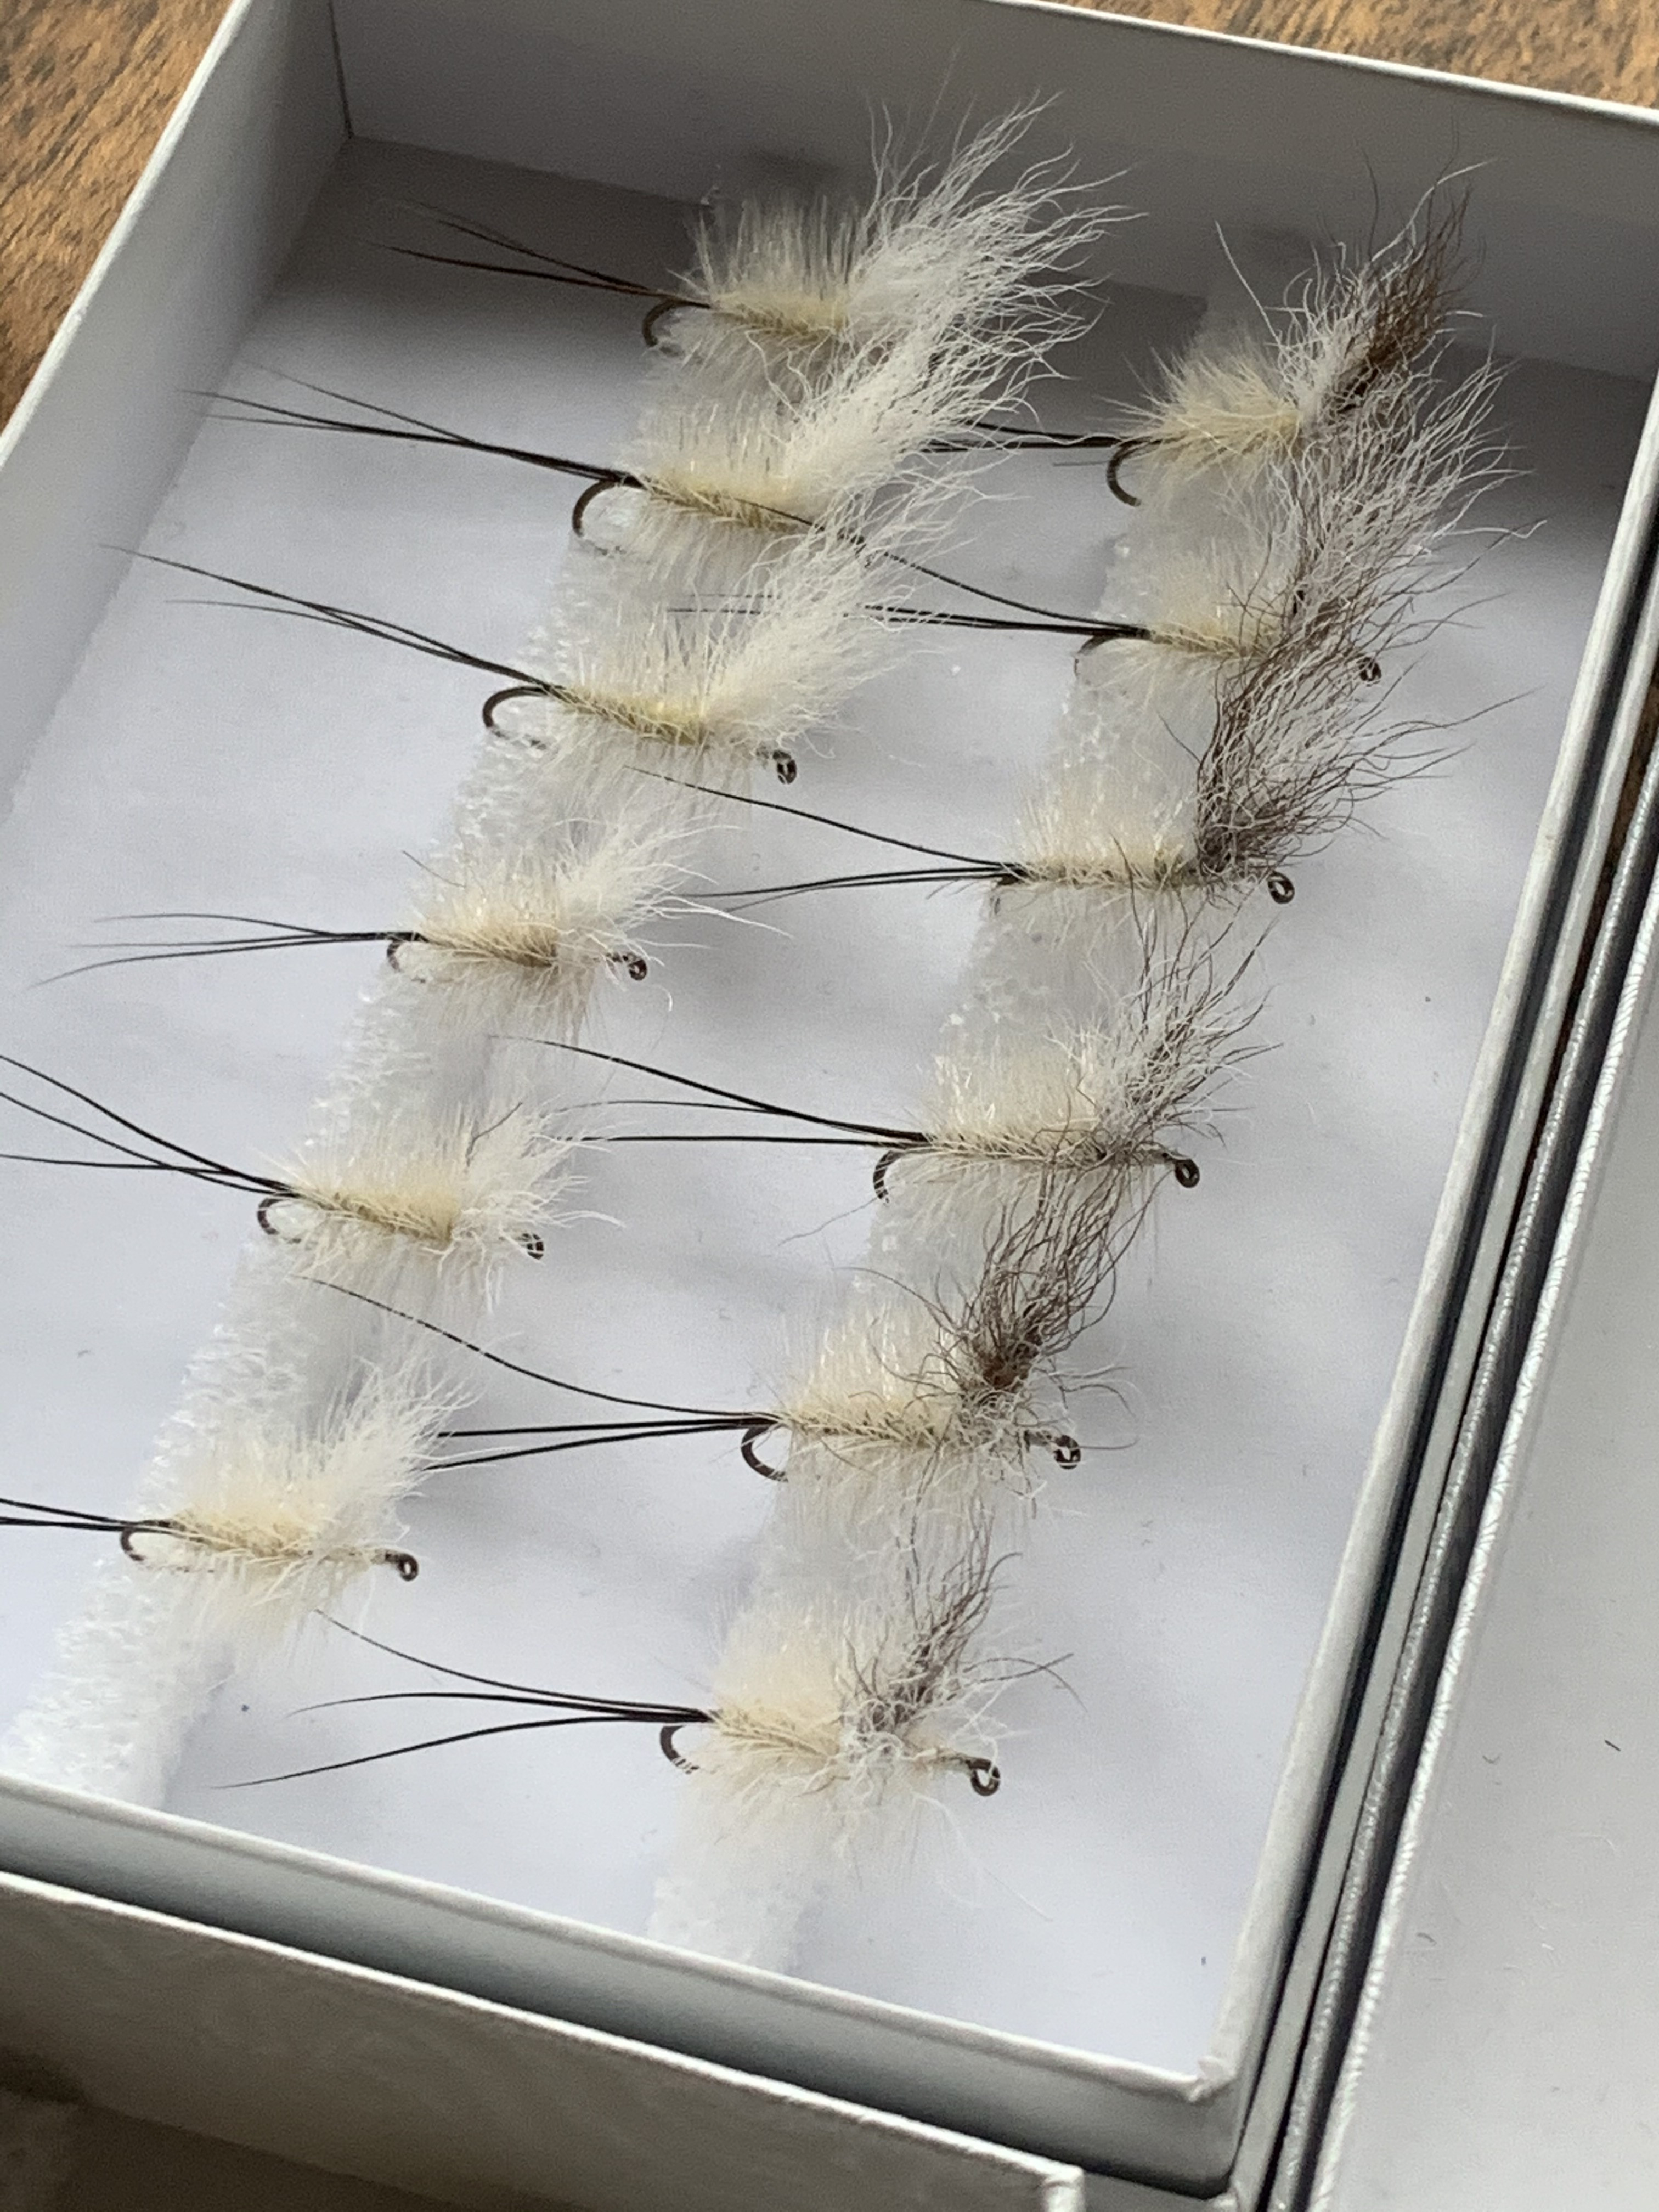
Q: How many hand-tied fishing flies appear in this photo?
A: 12